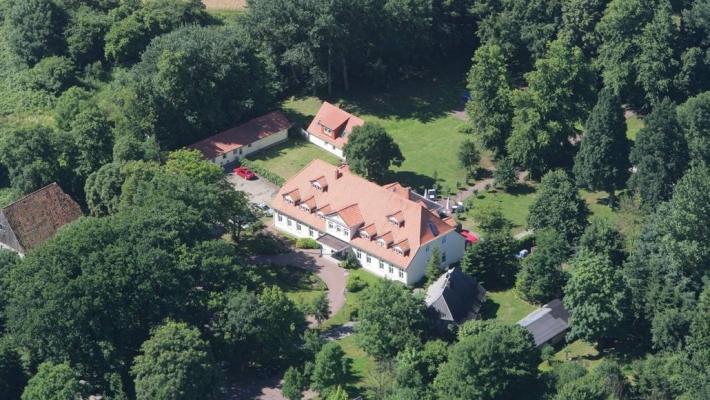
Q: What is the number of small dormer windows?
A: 8